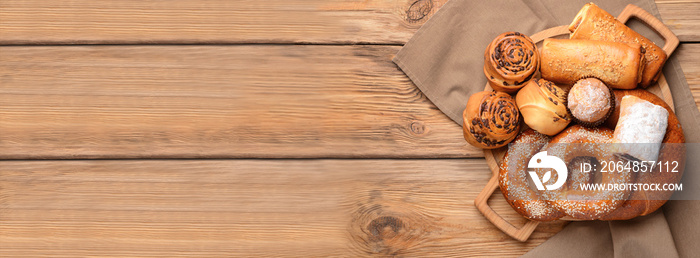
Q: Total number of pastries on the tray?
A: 10